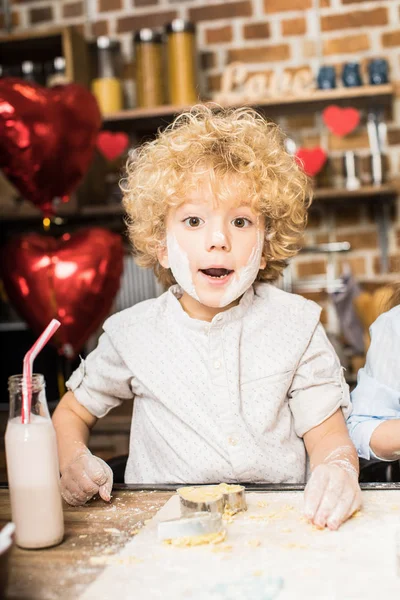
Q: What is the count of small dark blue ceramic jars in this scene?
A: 3